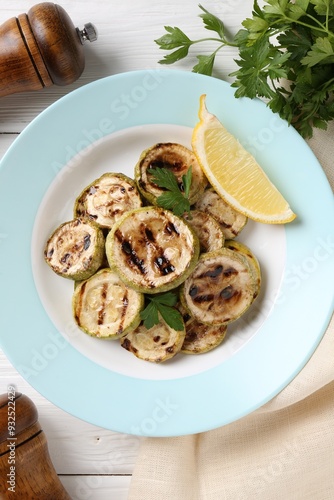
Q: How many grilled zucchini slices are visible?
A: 11